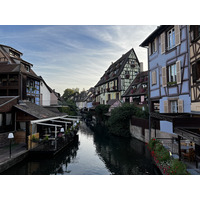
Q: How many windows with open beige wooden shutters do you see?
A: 4